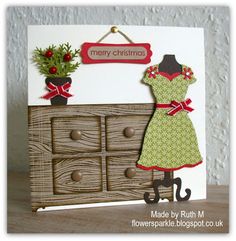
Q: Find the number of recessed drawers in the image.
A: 4